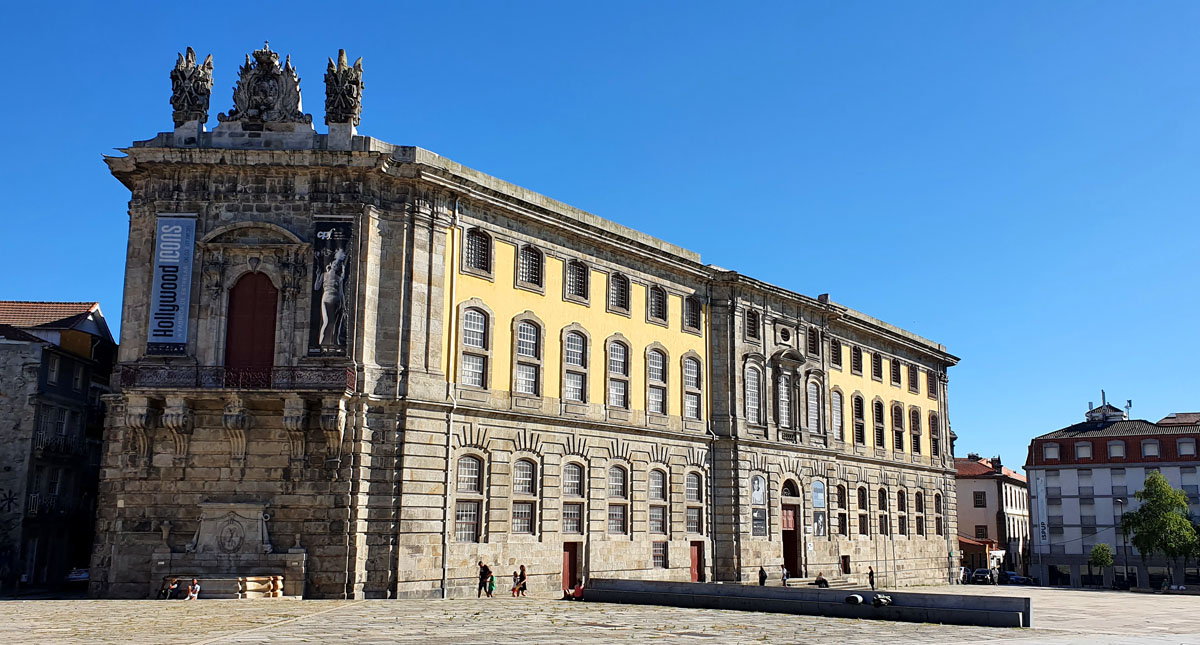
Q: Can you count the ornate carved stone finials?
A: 3